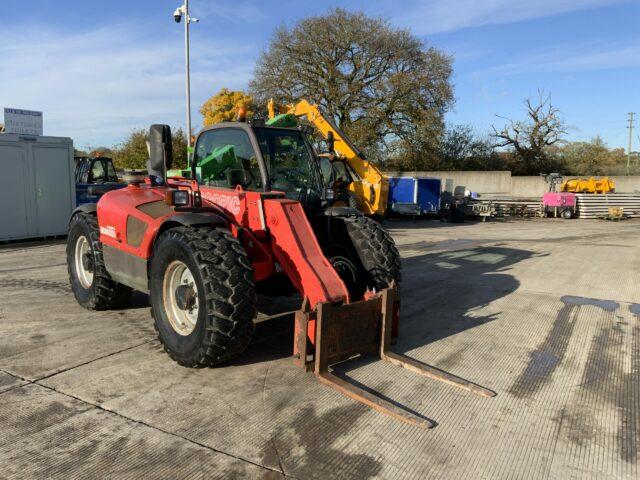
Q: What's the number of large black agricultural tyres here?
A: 3